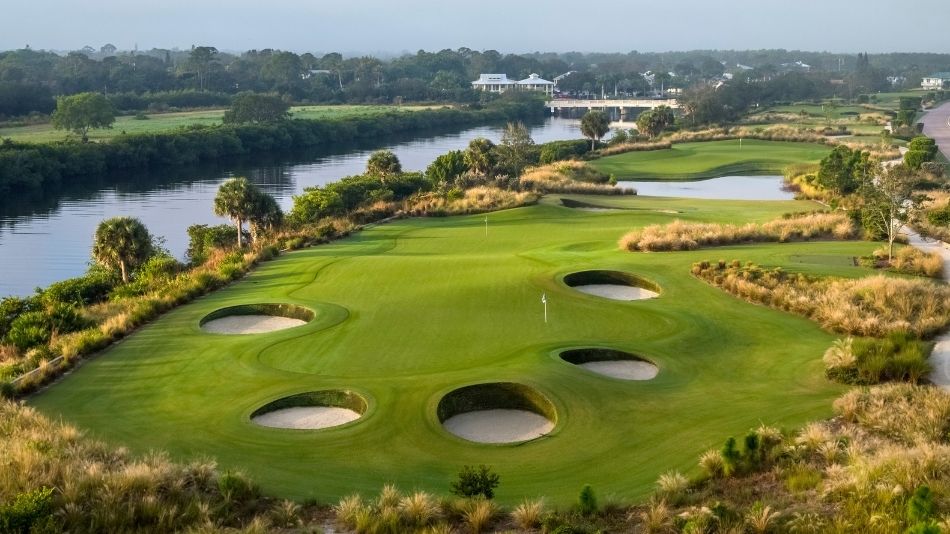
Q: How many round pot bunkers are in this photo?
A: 5